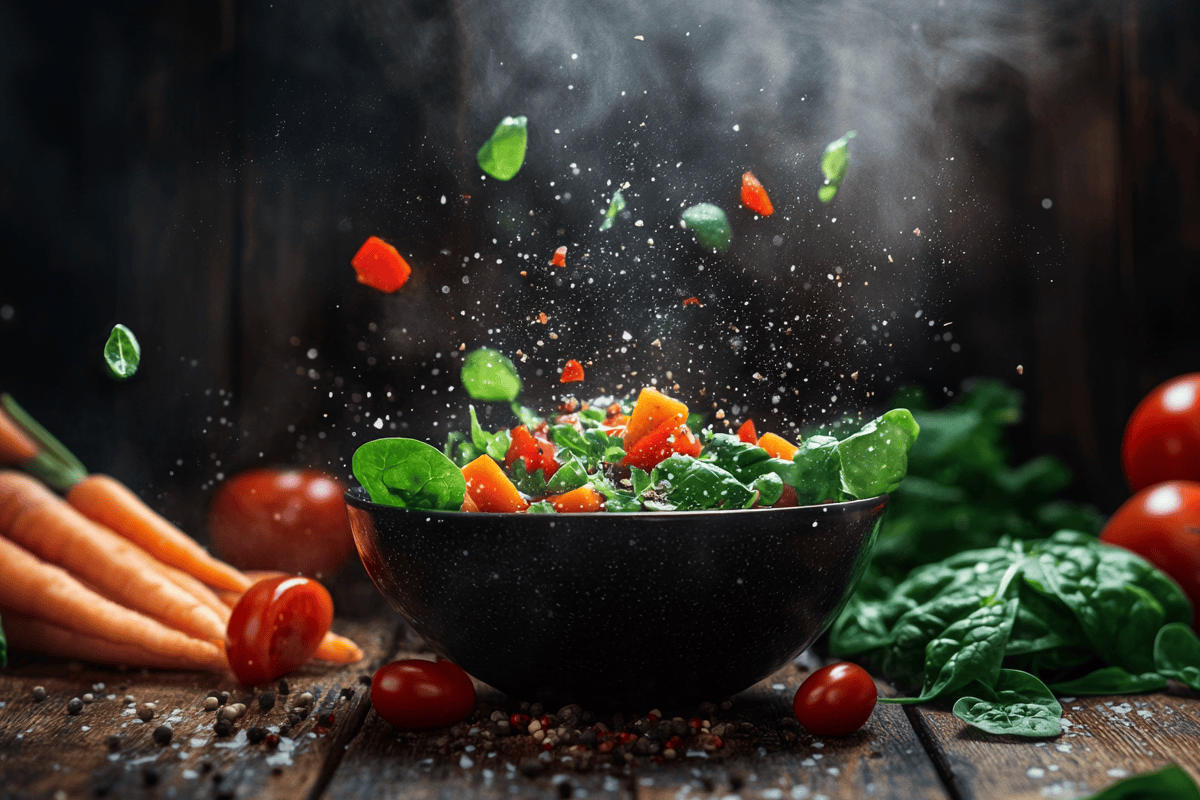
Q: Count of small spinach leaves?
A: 6